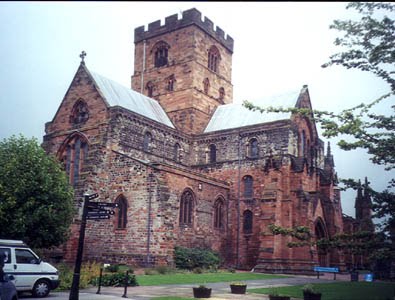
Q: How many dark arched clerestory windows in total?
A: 4